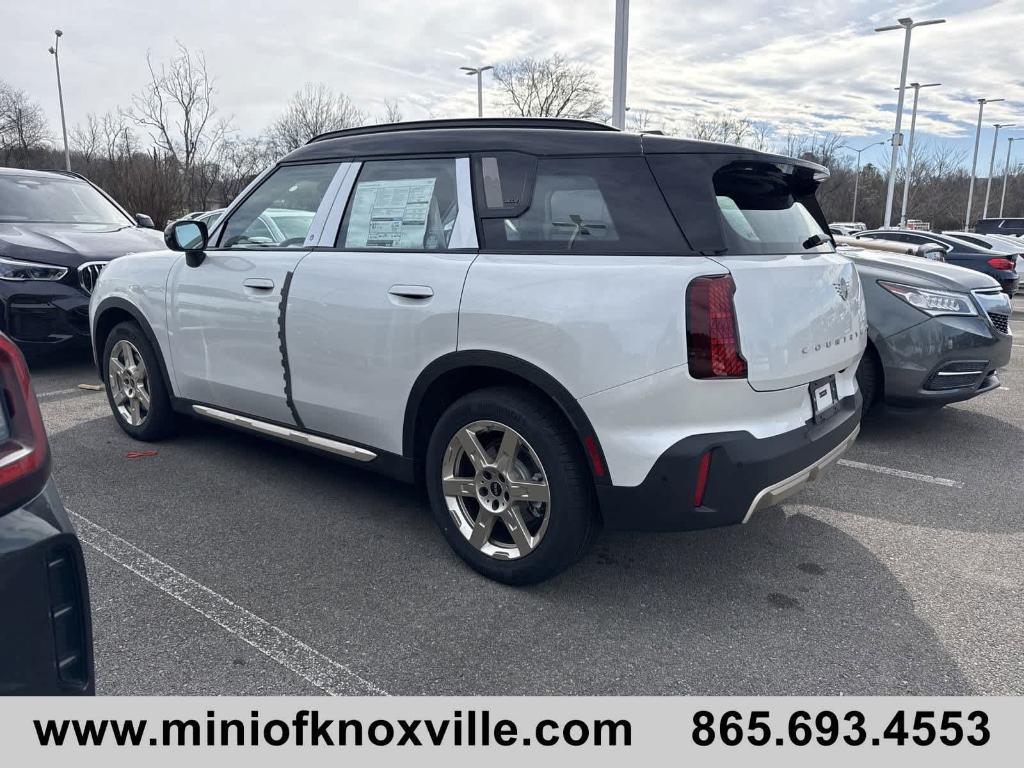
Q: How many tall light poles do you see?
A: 9